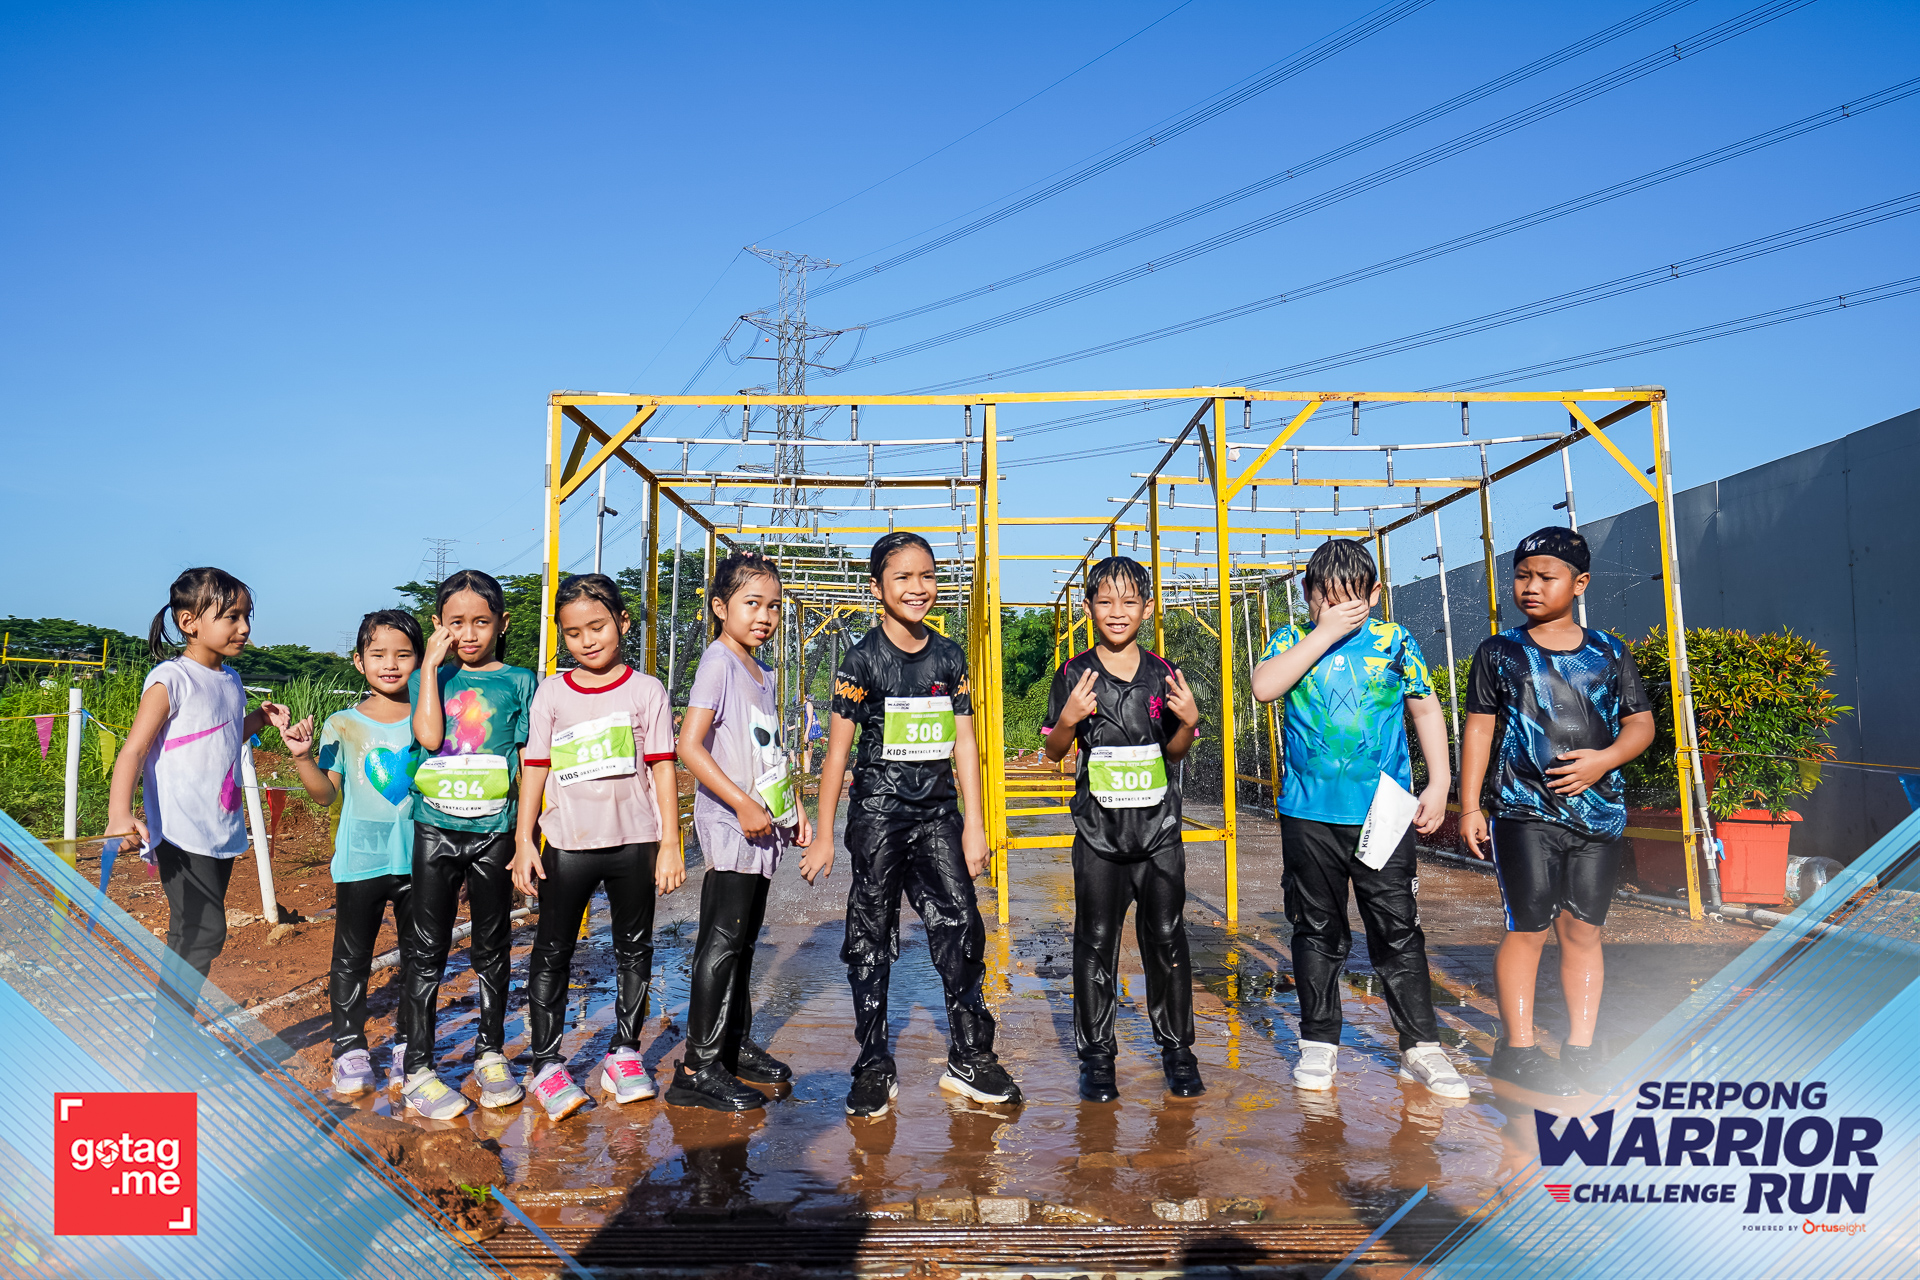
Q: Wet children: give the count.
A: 9